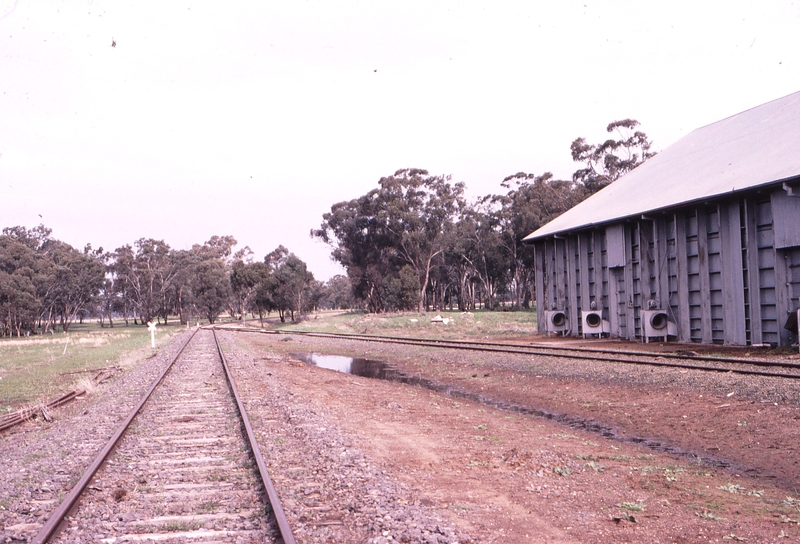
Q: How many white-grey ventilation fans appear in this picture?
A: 3